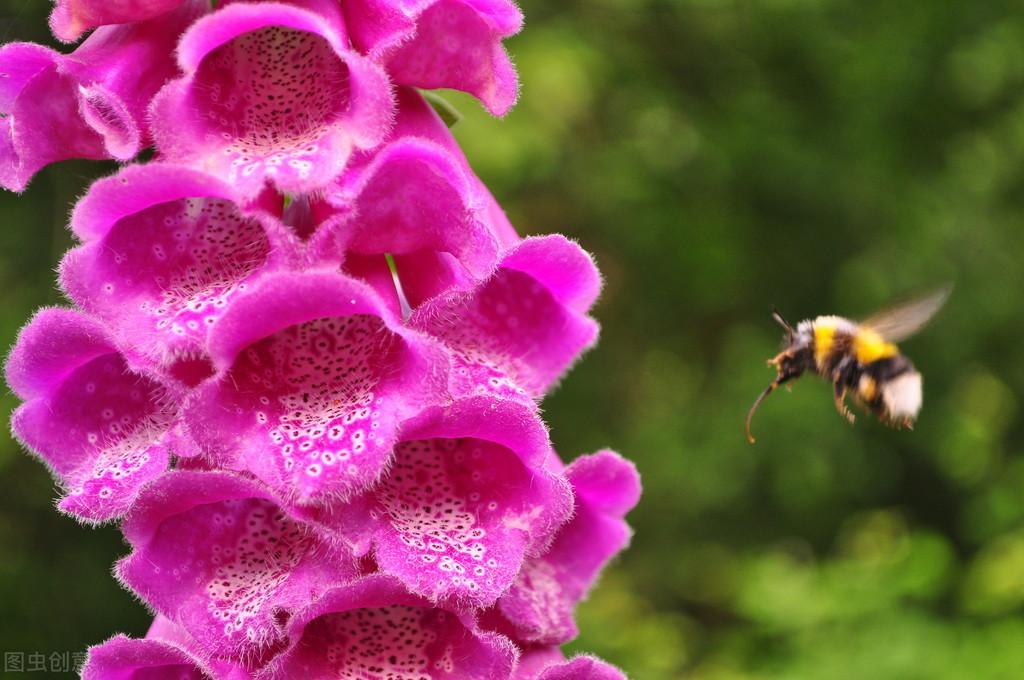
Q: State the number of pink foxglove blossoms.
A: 15